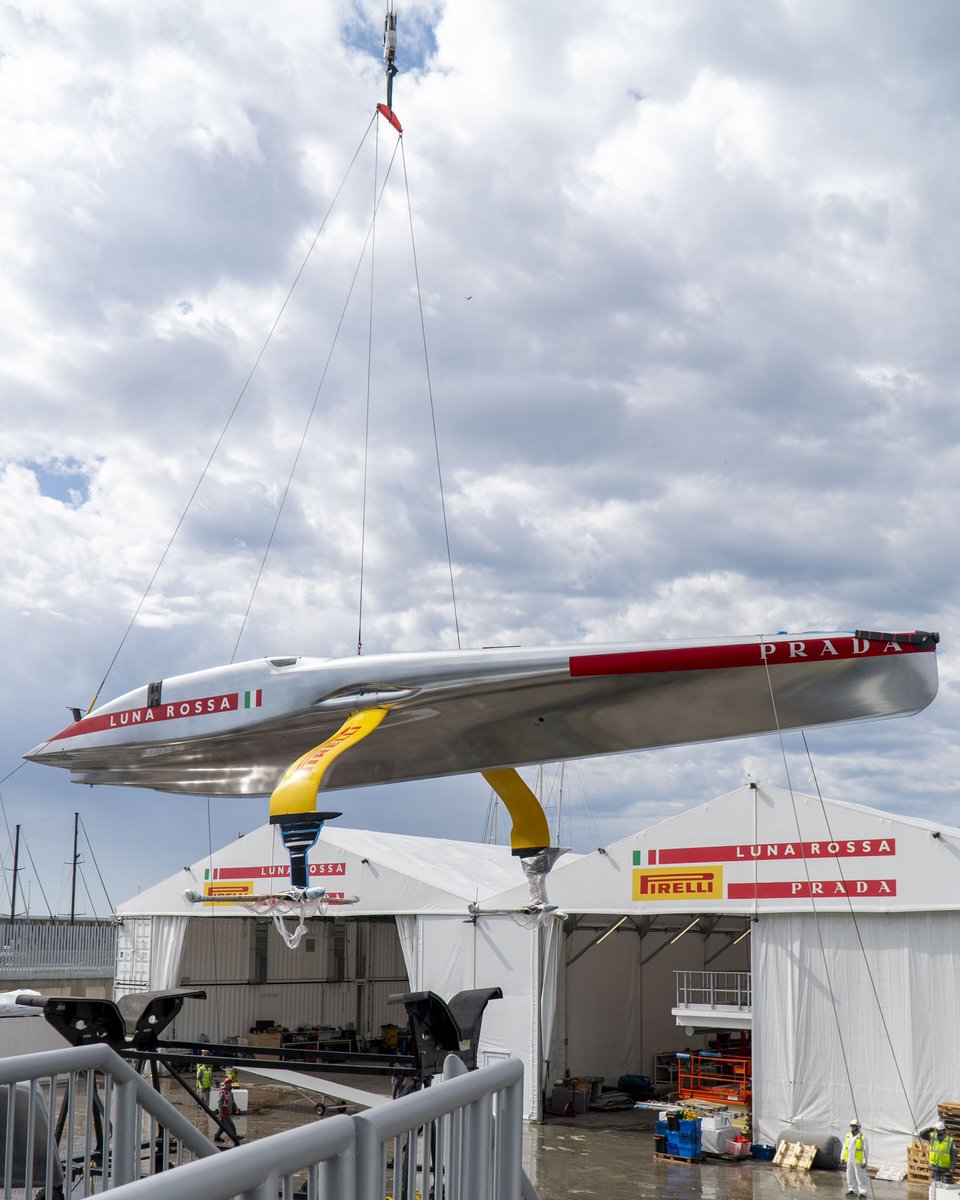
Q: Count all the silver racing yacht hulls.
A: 1